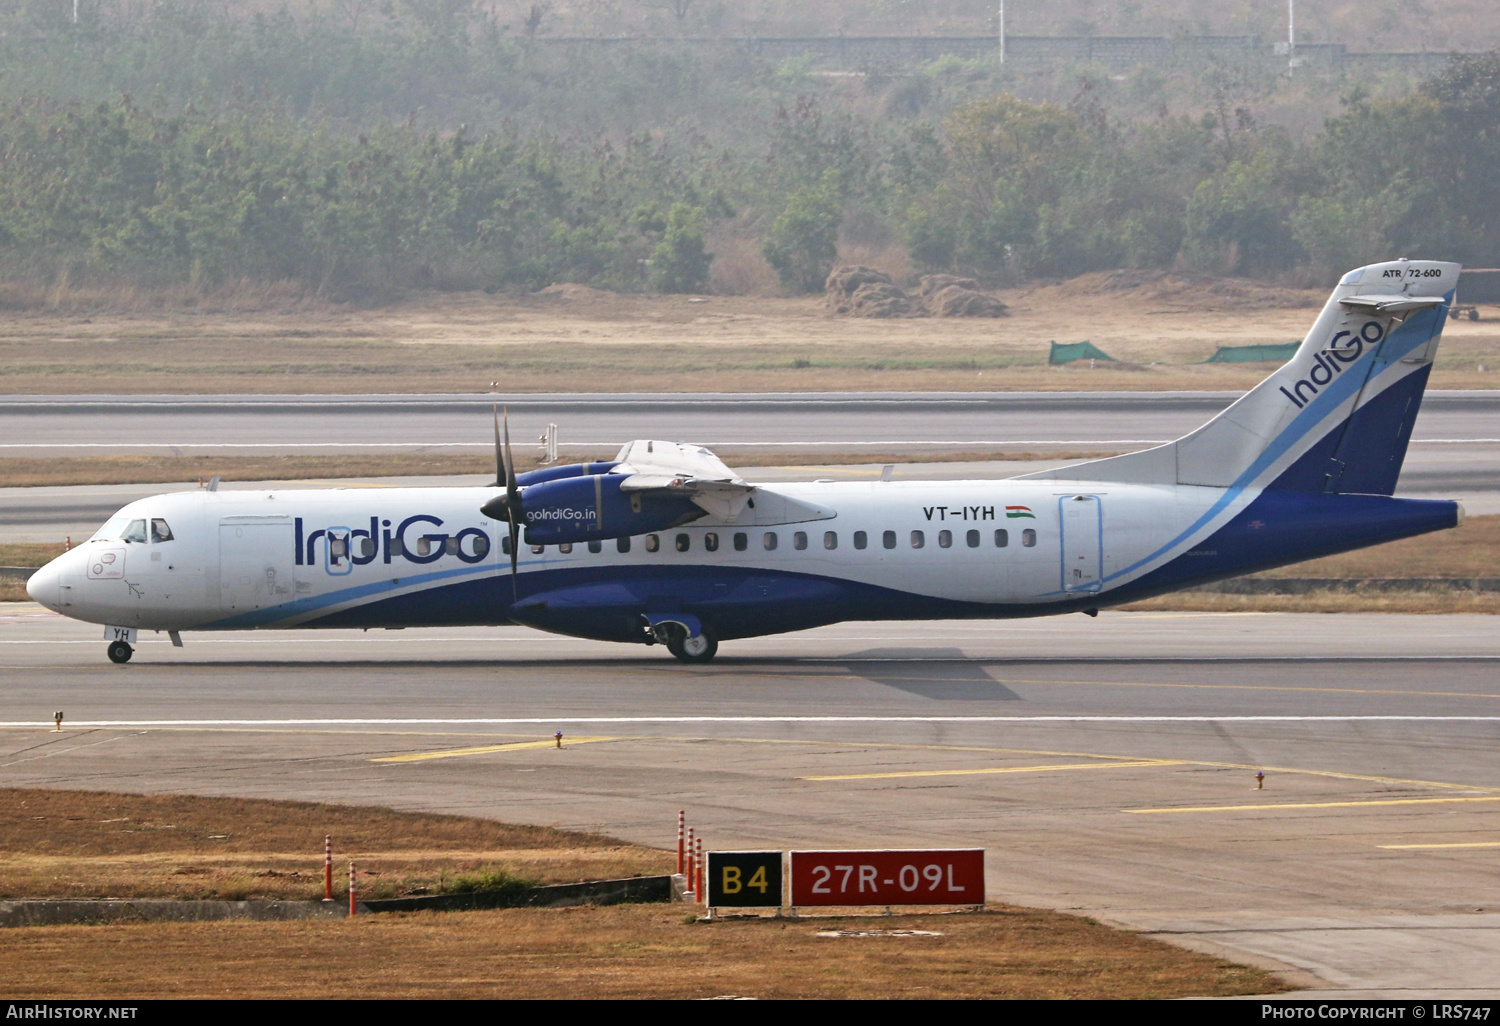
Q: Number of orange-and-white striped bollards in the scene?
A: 5